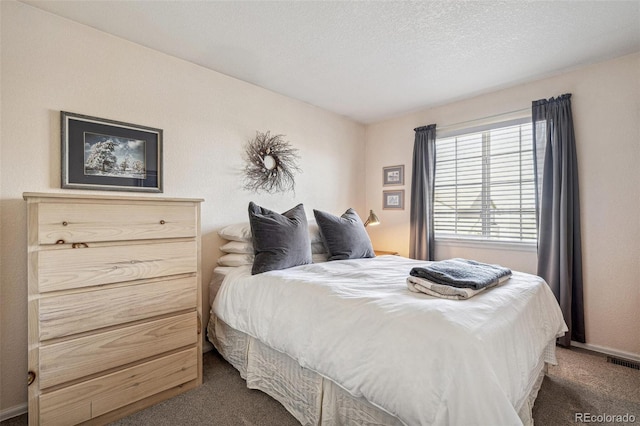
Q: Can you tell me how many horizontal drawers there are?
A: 5